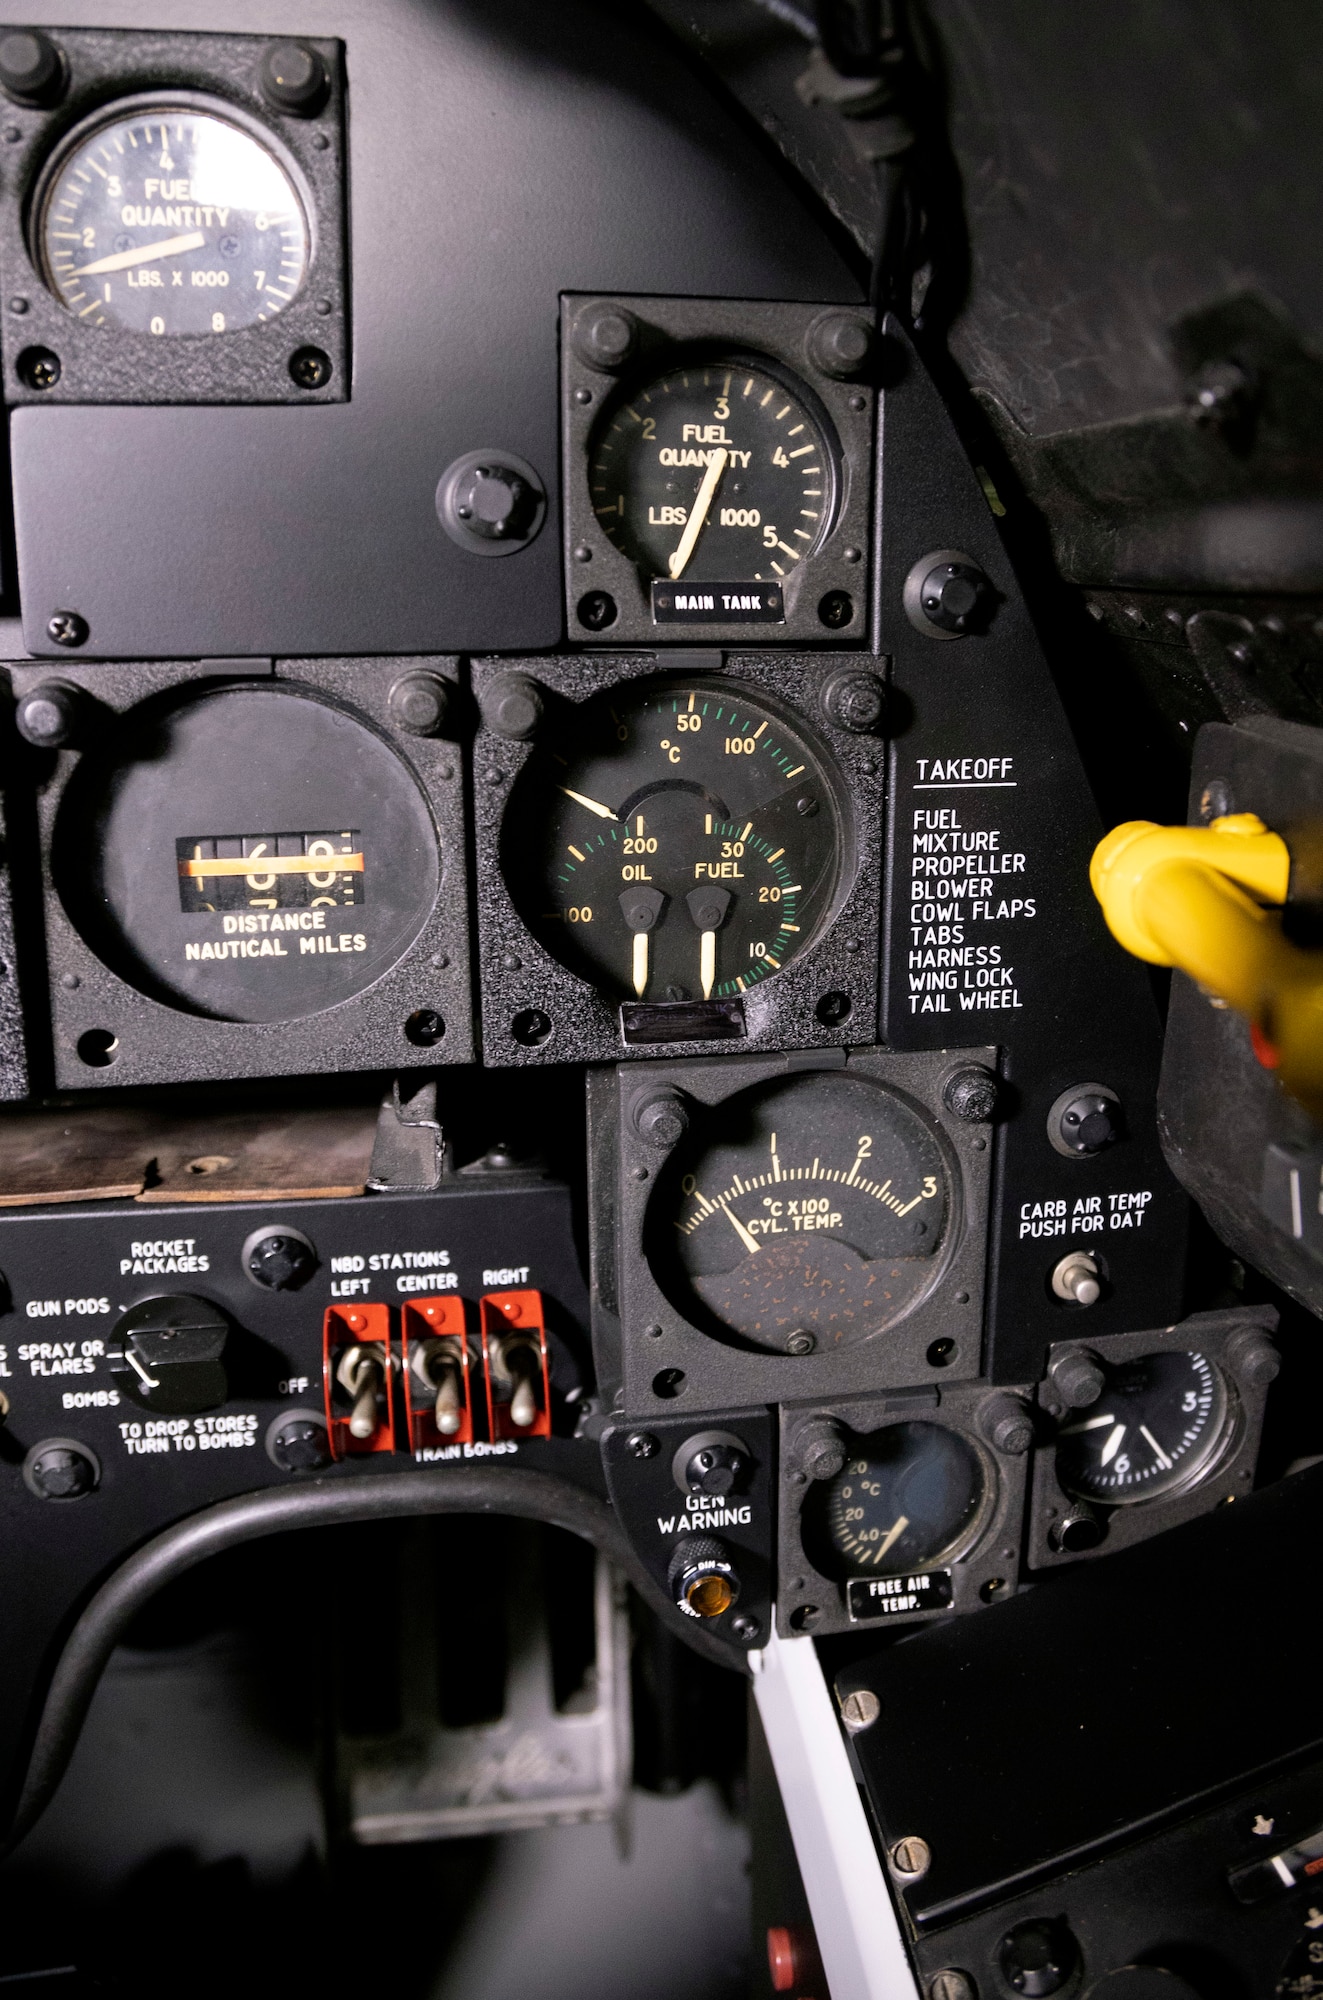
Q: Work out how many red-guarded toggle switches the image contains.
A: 3